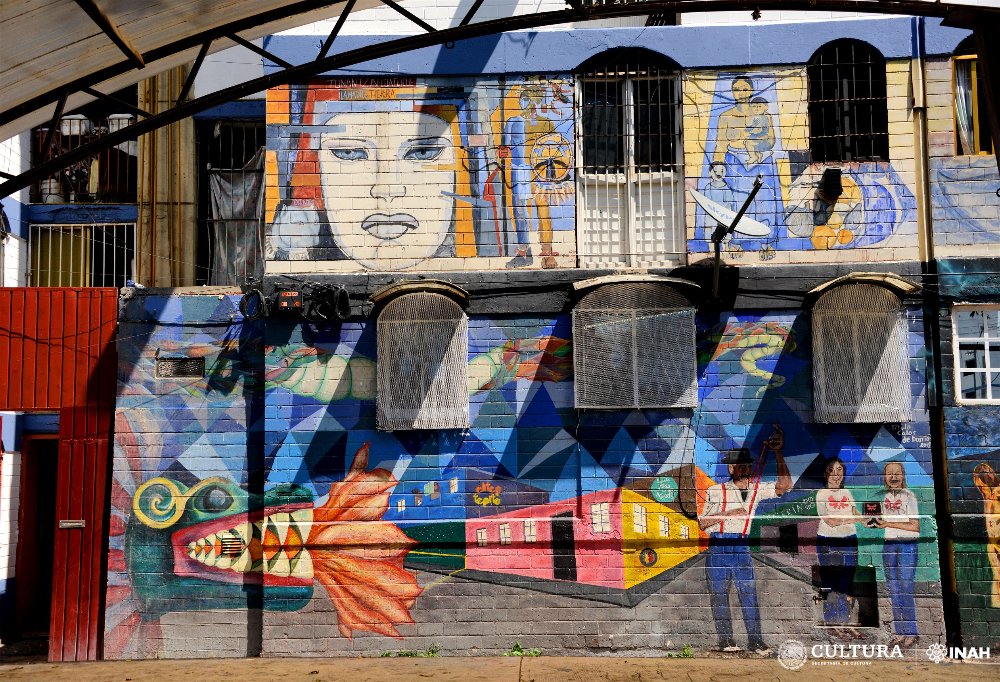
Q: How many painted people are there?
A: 8